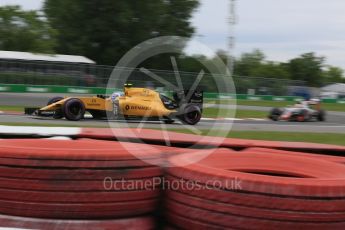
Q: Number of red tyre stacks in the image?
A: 2